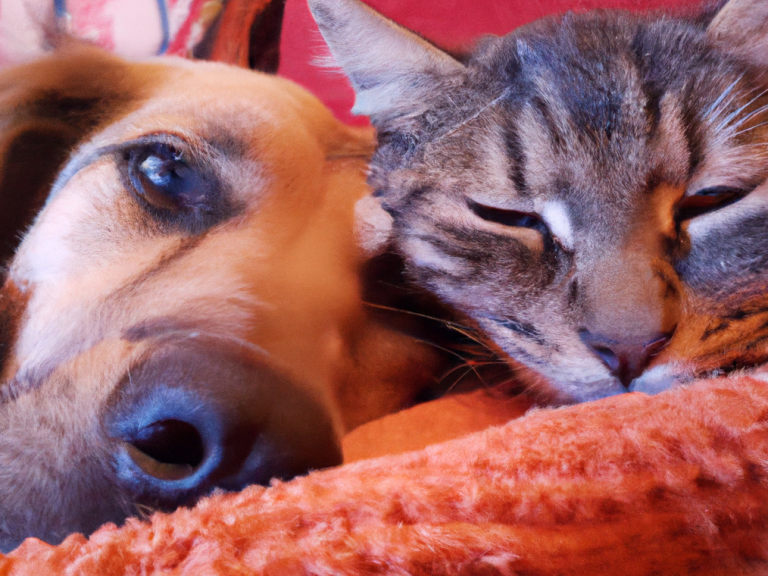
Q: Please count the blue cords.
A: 2